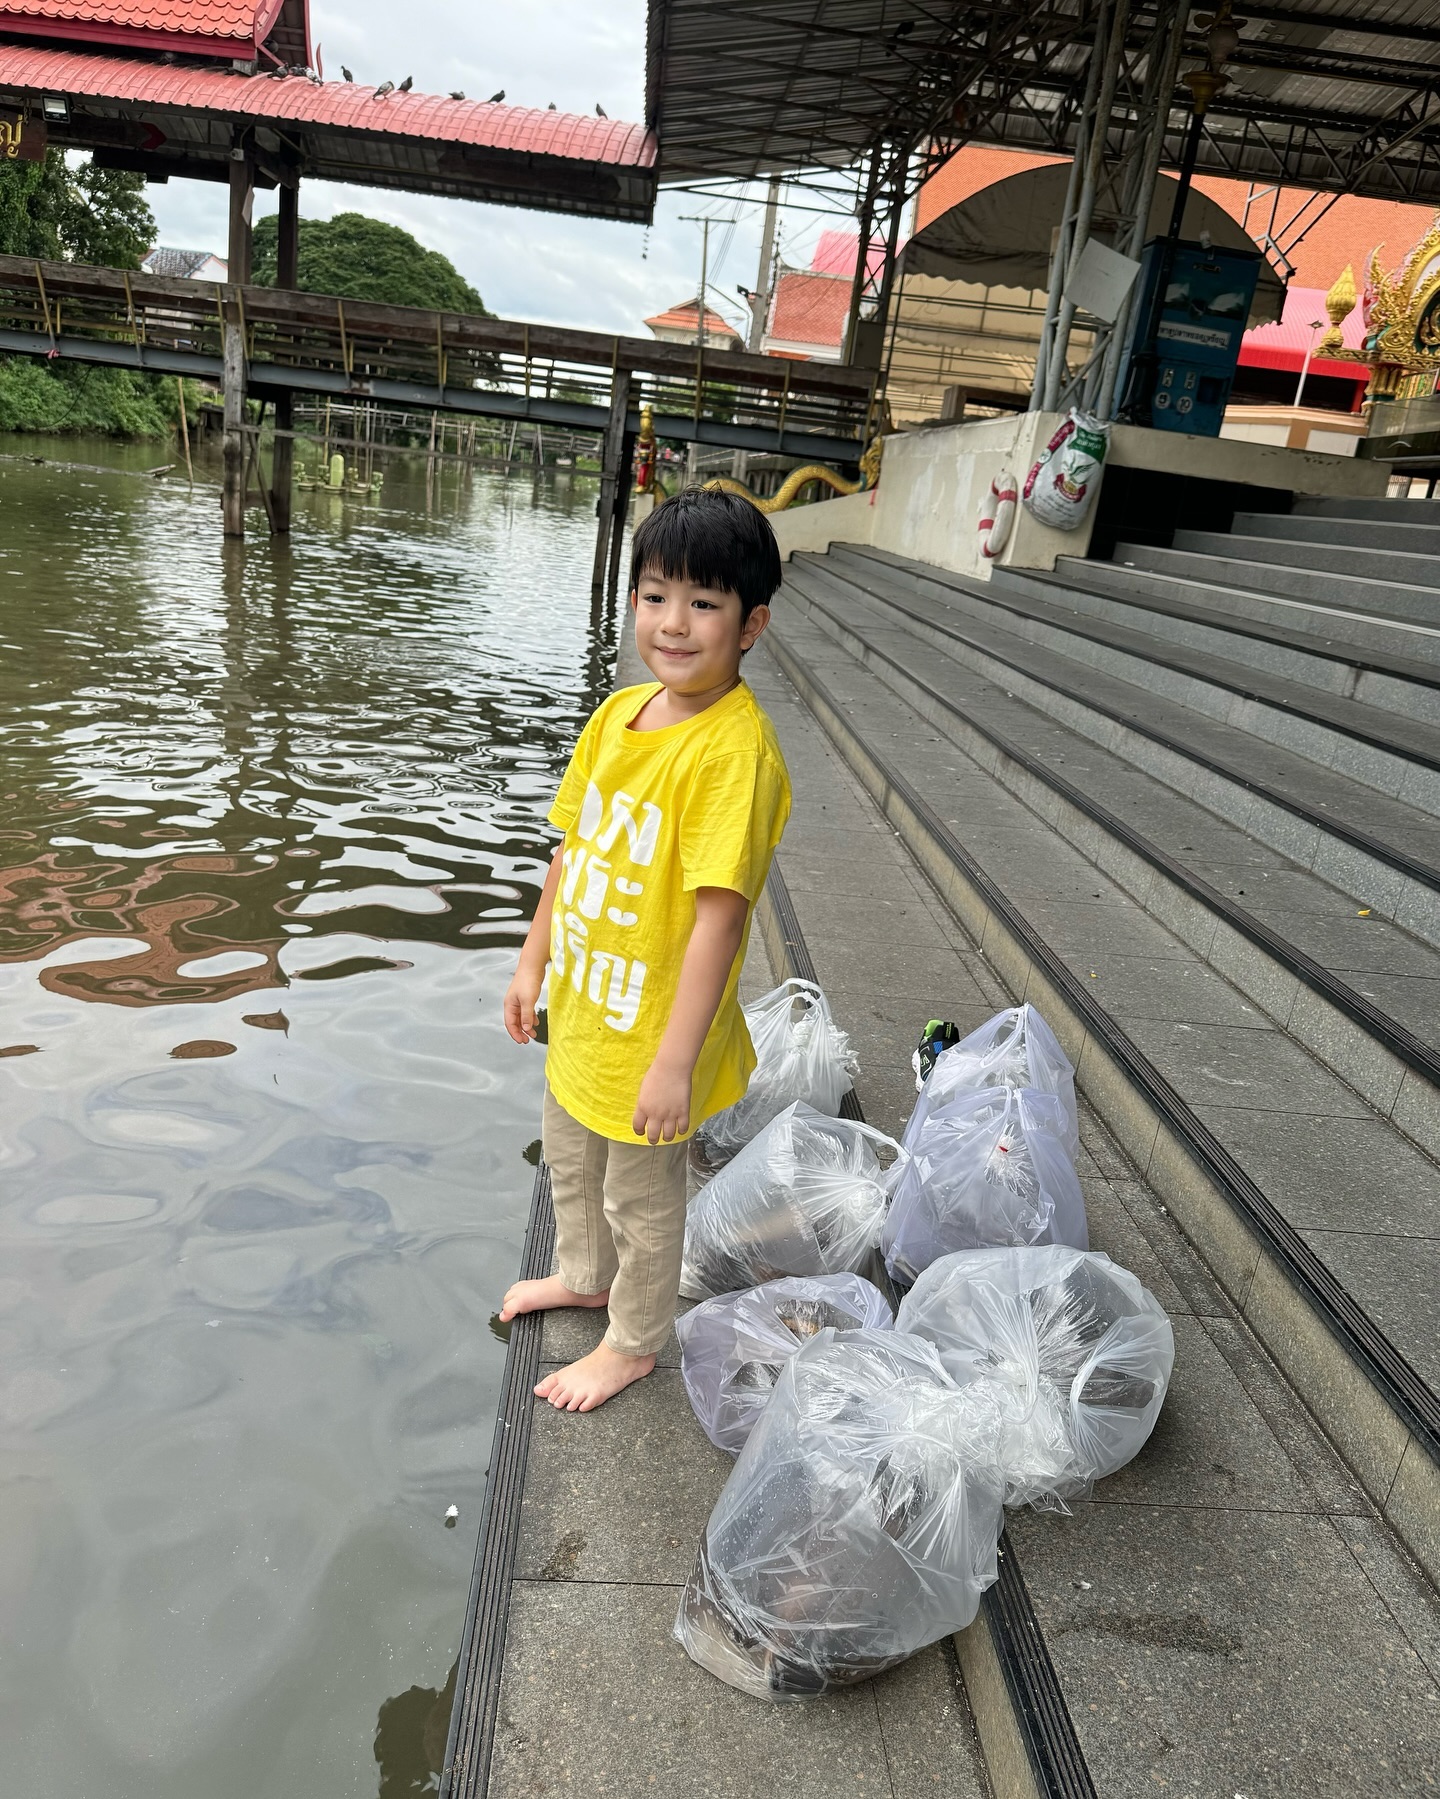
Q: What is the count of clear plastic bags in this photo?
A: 7